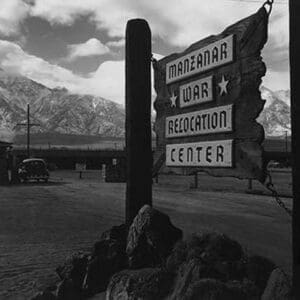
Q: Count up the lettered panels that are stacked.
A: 4